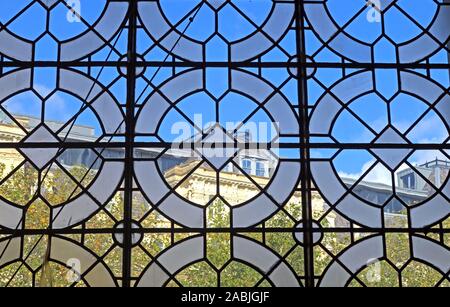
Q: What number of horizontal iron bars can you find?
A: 3